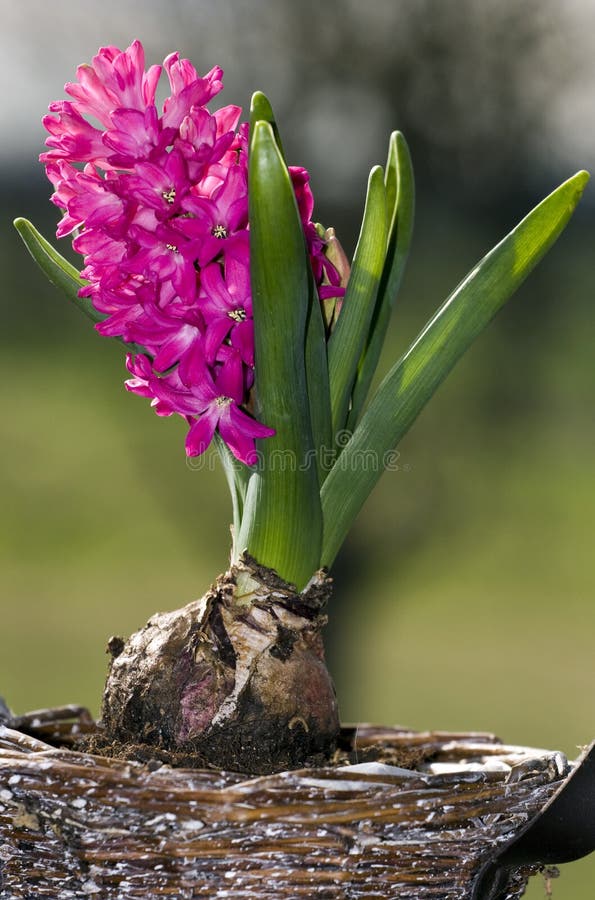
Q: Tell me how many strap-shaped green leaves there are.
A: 6